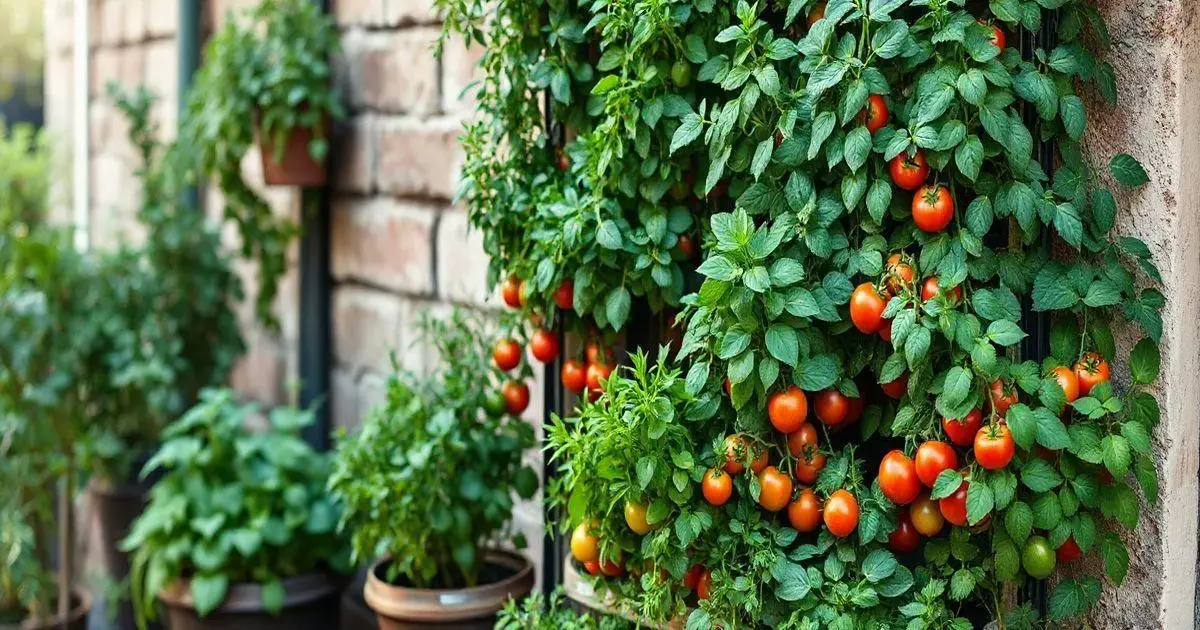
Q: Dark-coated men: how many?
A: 0